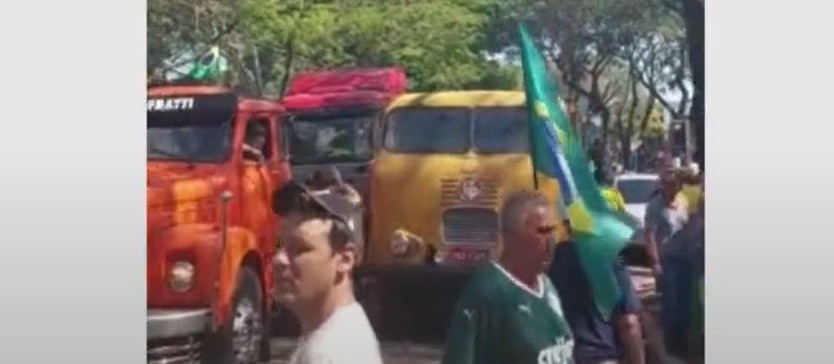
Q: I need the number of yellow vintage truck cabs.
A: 1